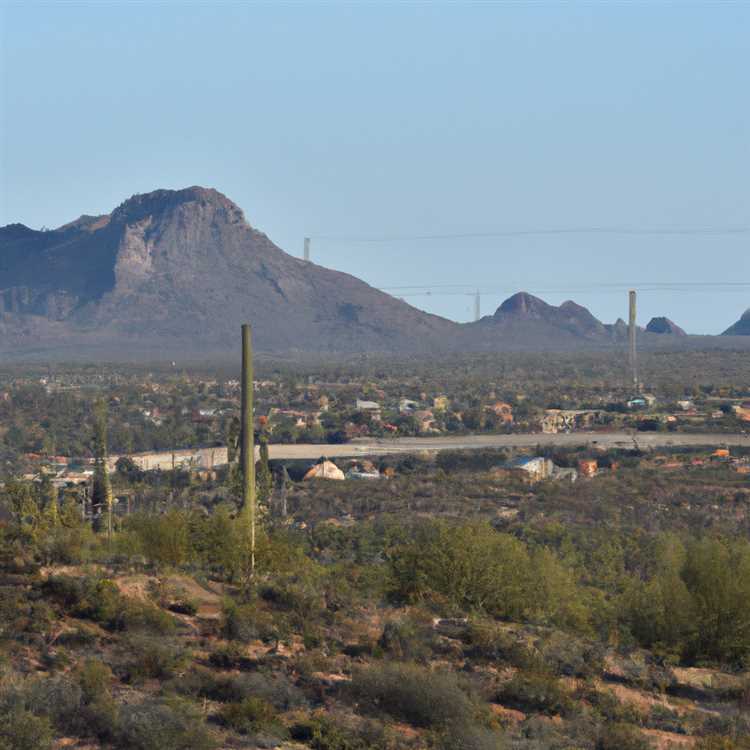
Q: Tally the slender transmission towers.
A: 3